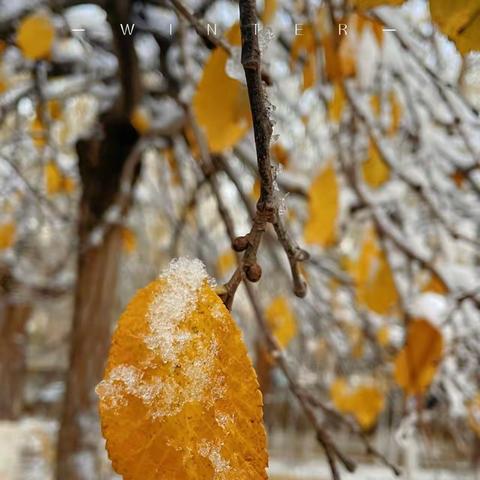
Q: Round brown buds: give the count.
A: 2